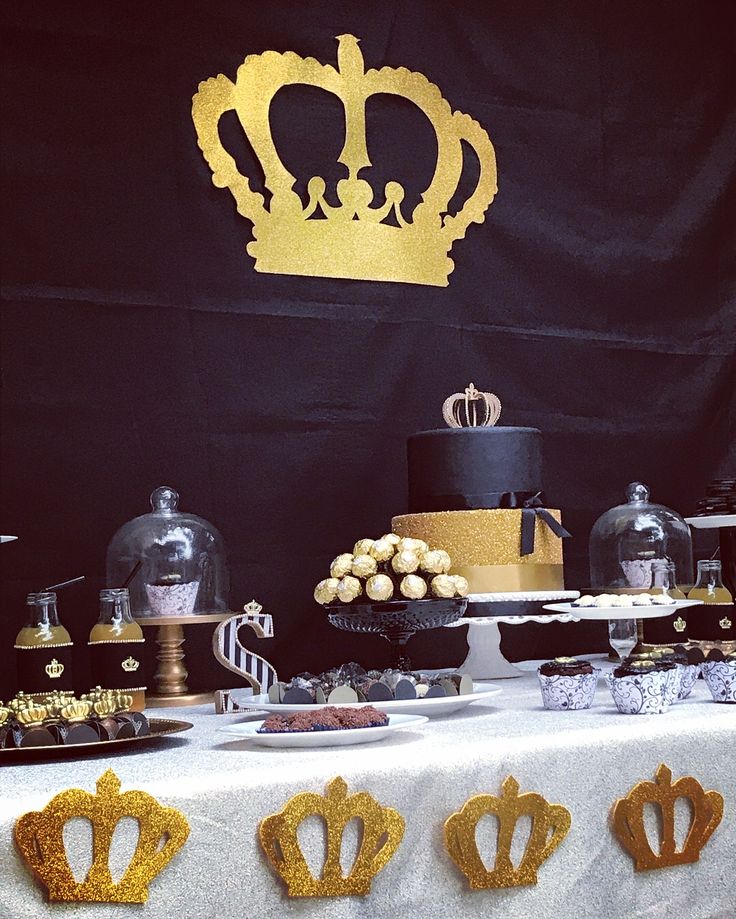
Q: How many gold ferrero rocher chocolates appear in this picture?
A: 15